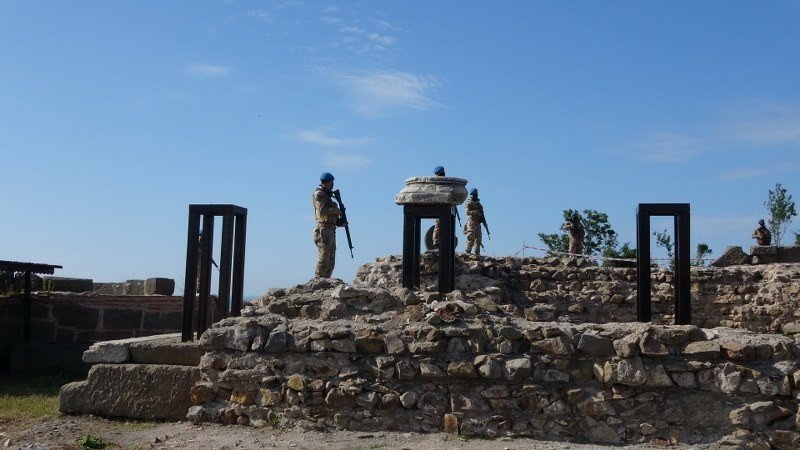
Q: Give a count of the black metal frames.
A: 3